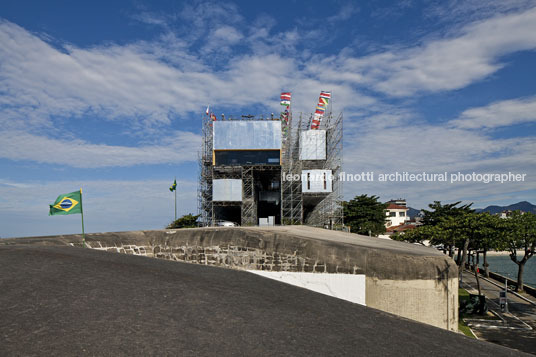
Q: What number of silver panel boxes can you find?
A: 4